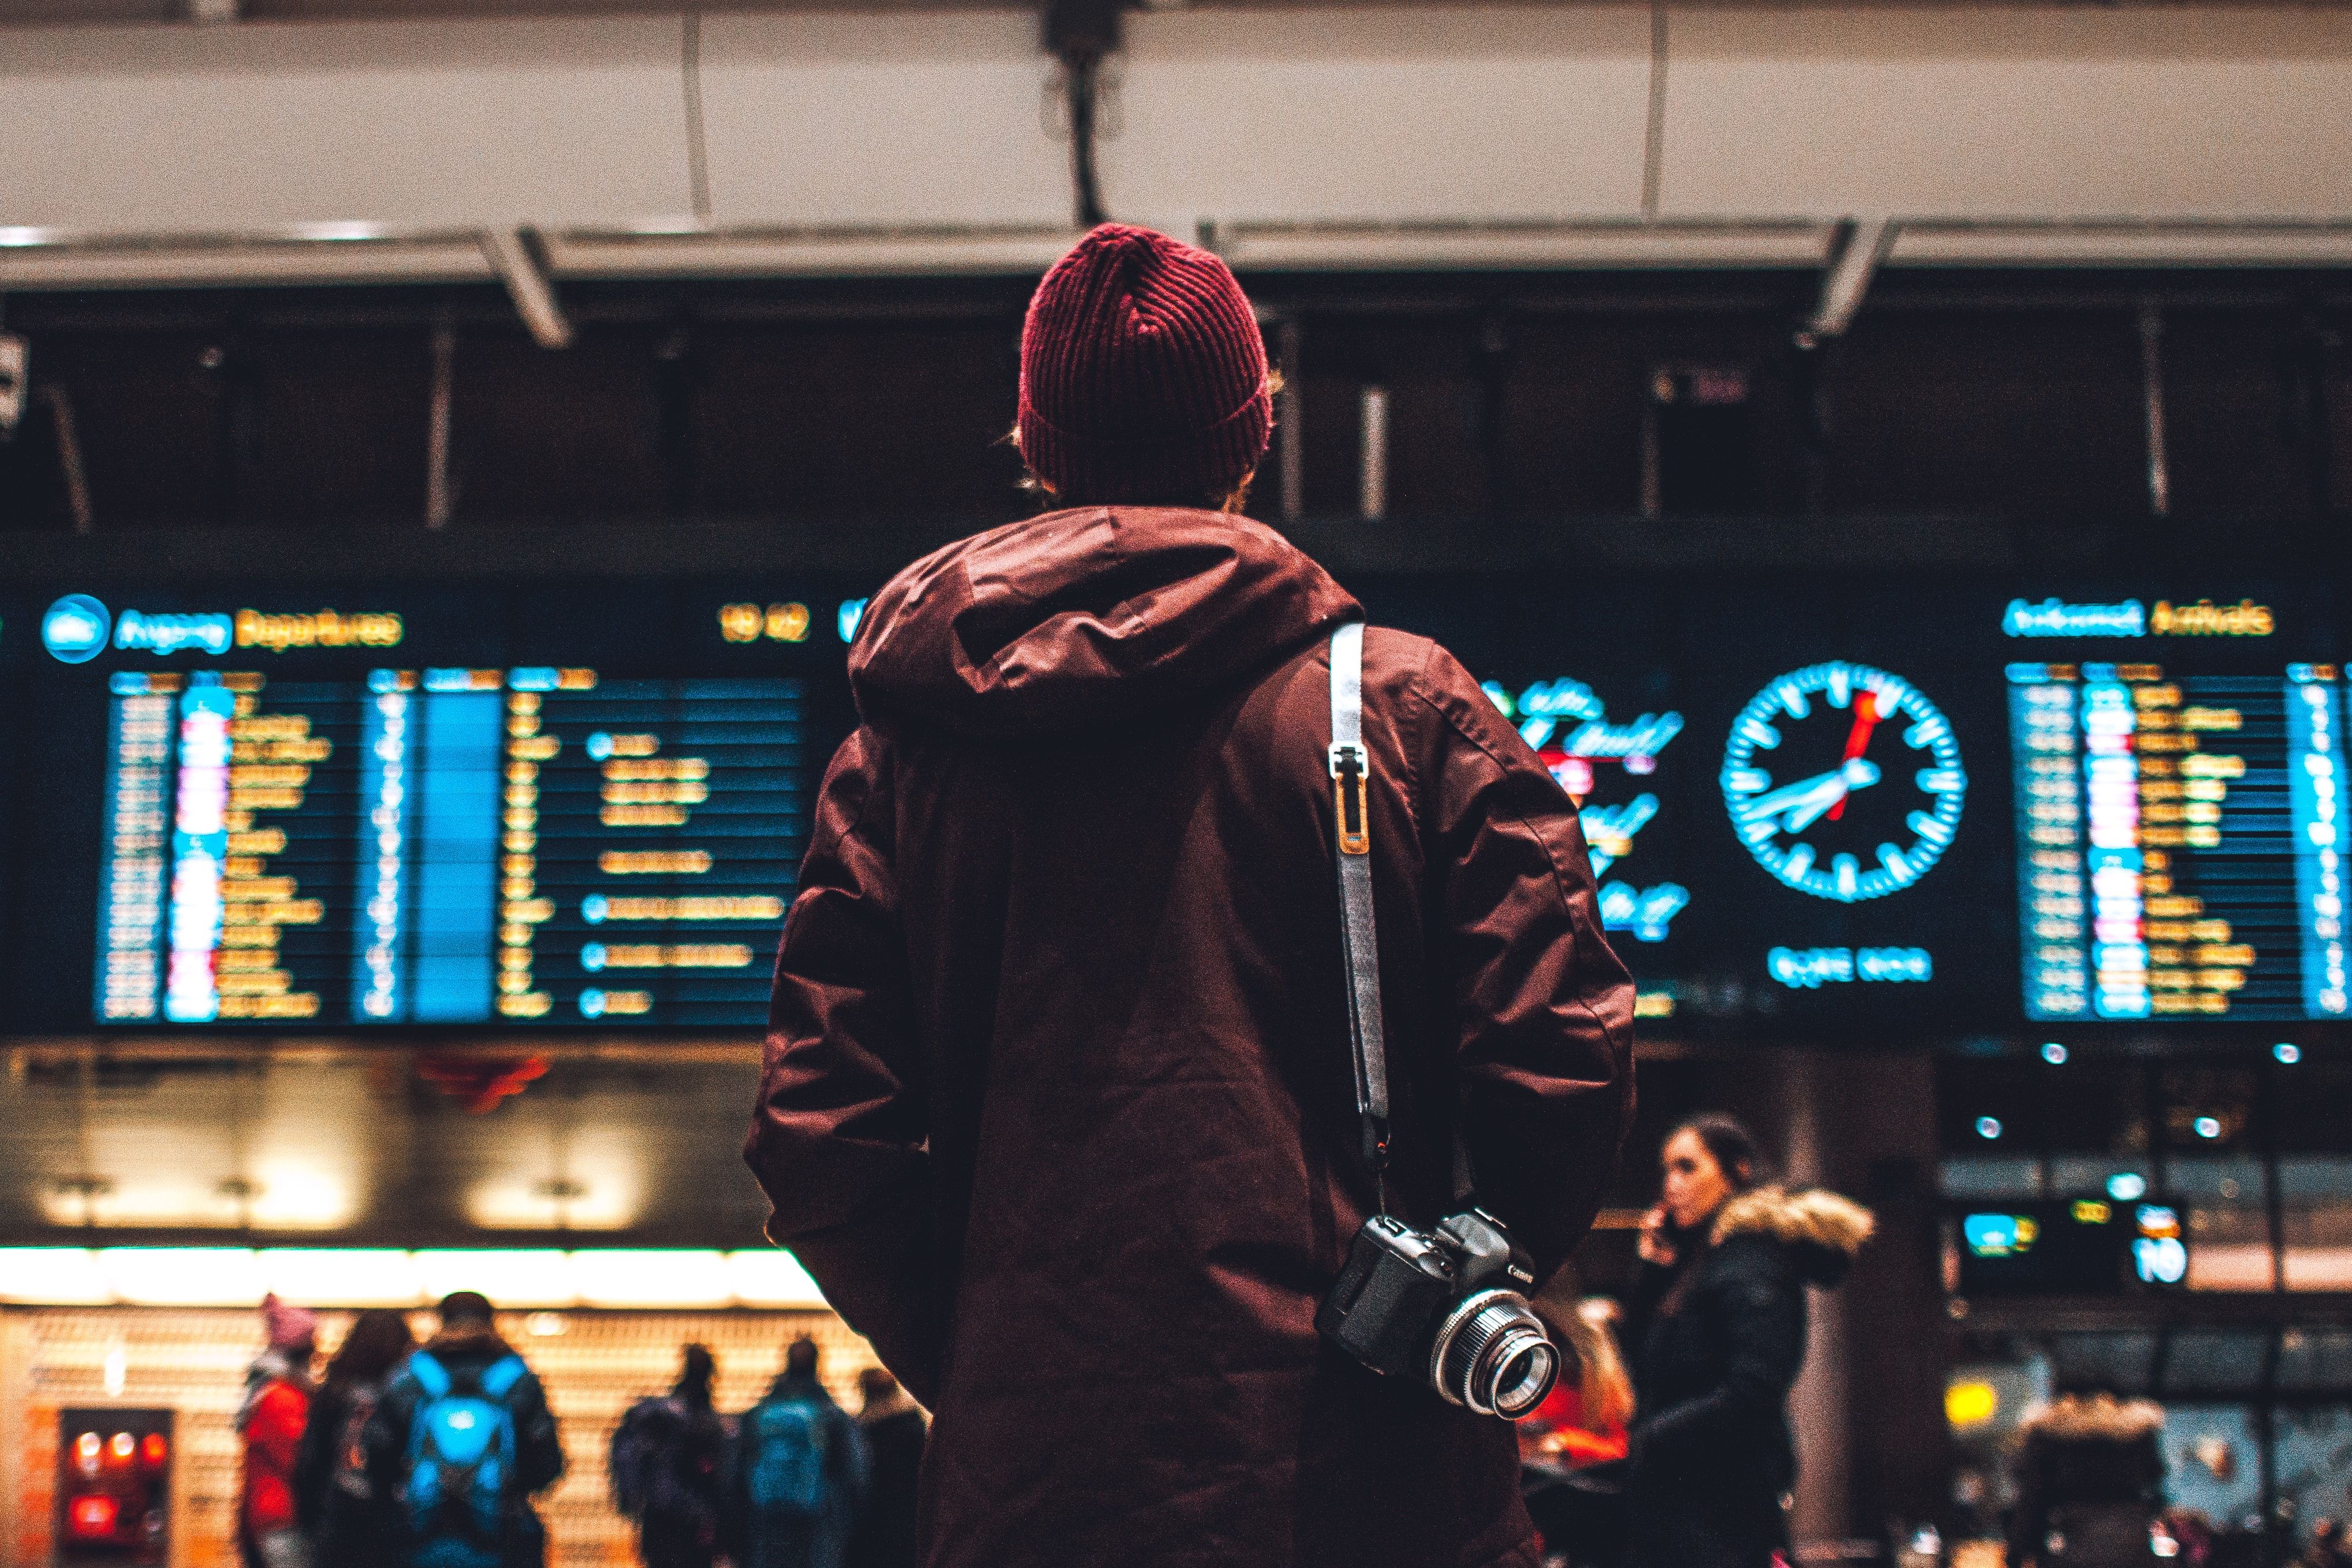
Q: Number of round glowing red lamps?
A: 3